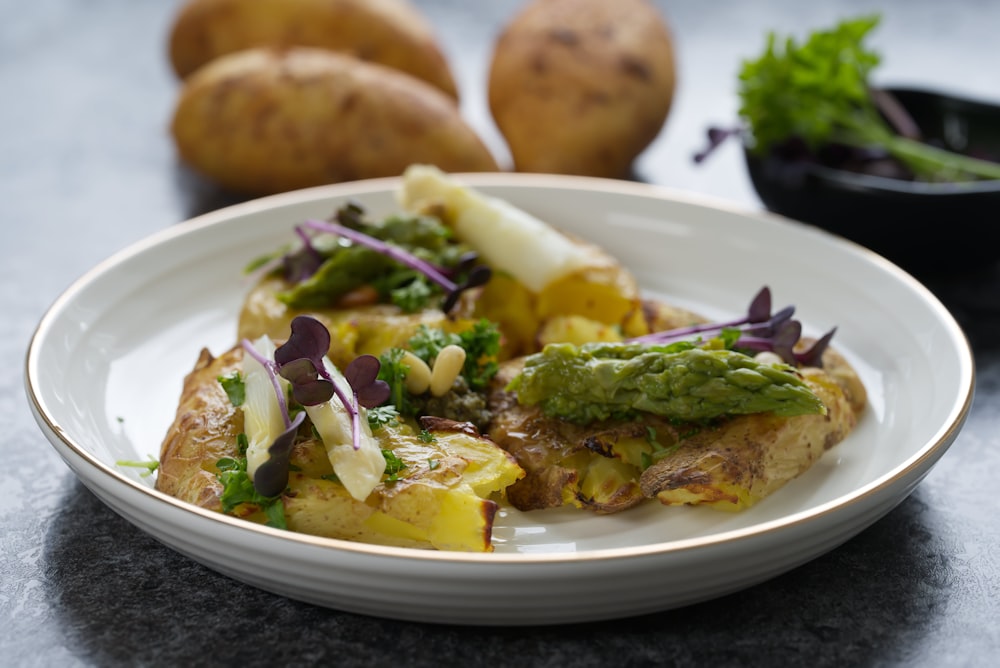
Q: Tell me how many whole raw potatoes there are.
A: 3